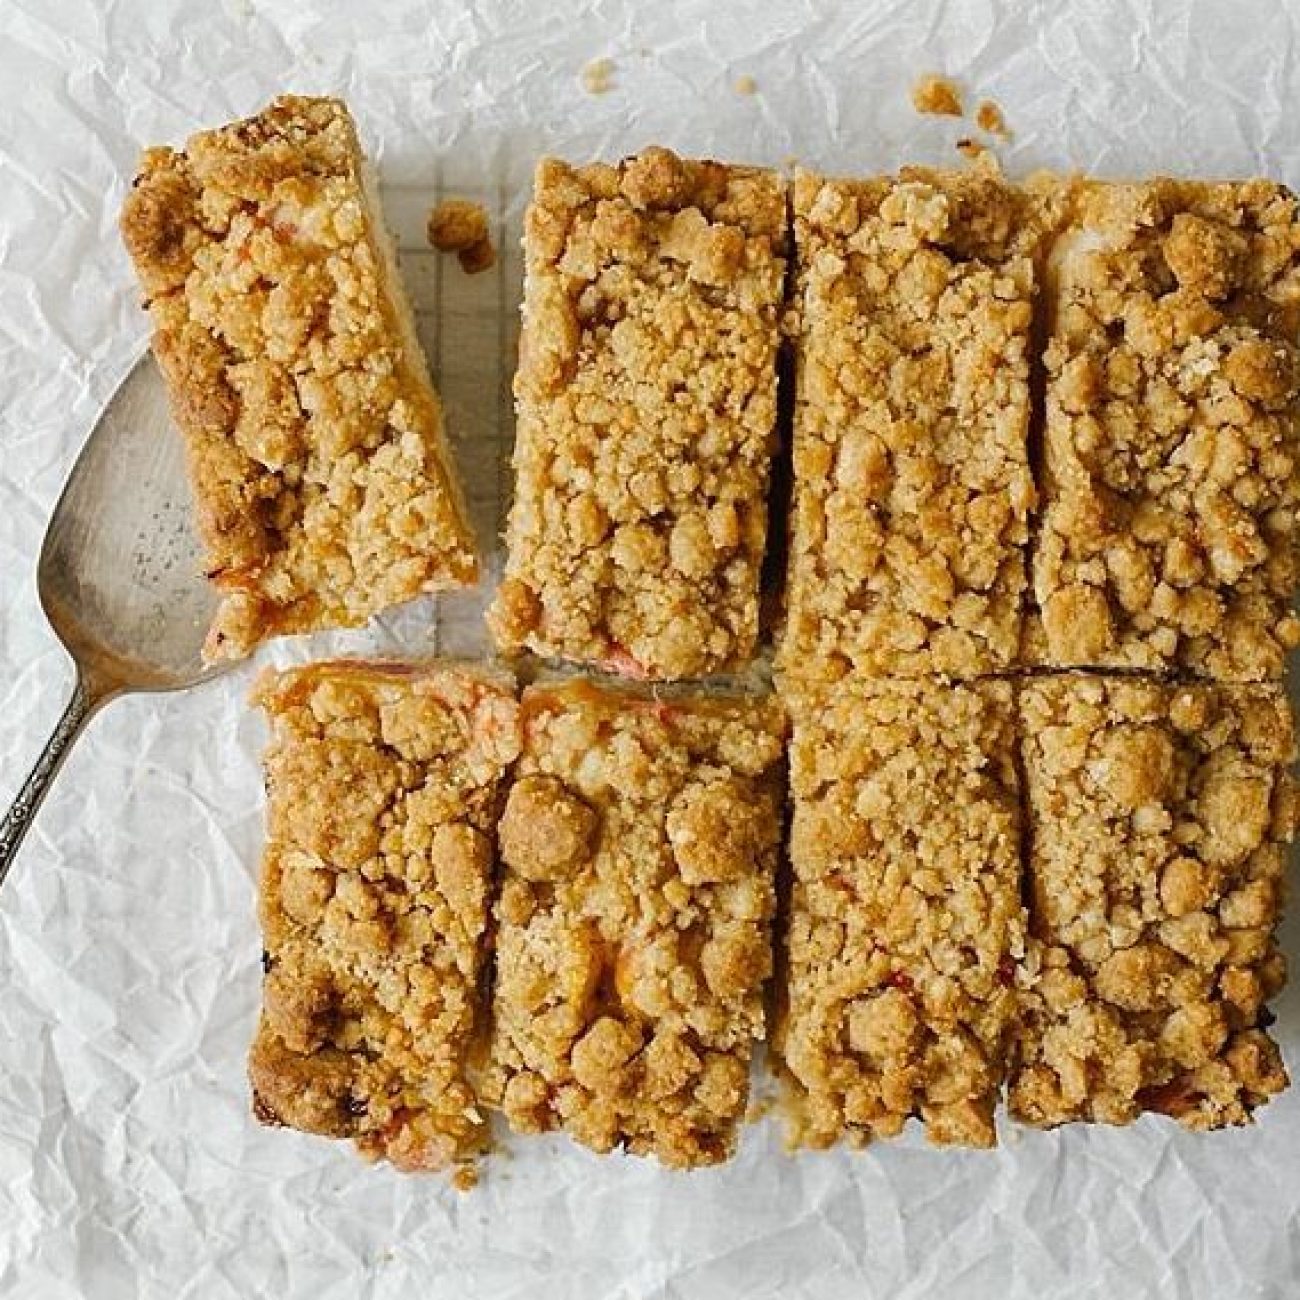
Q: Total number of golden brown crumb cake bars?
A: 8